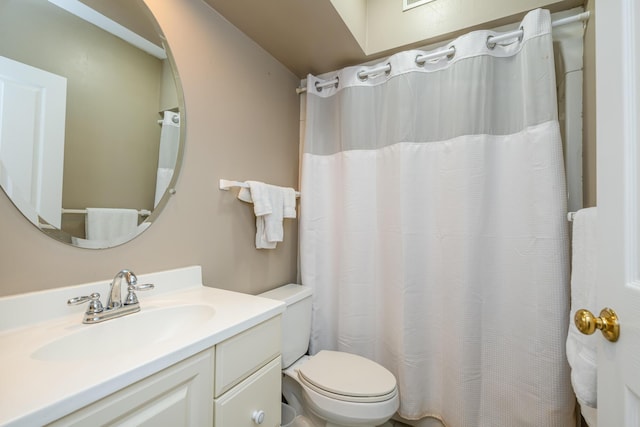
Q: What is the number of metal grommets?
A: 8